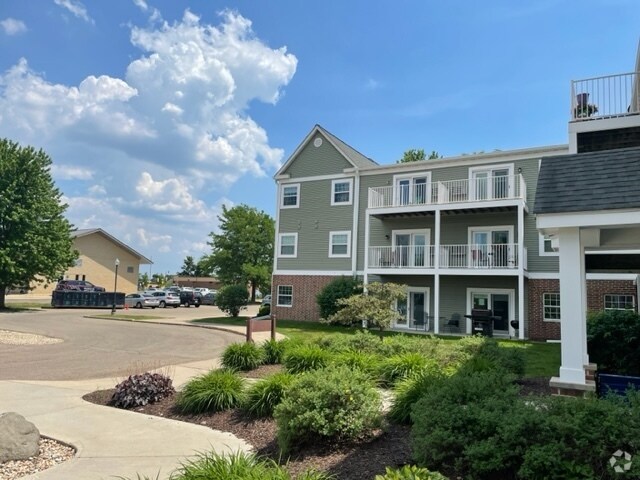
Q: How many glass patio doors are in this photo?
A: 6